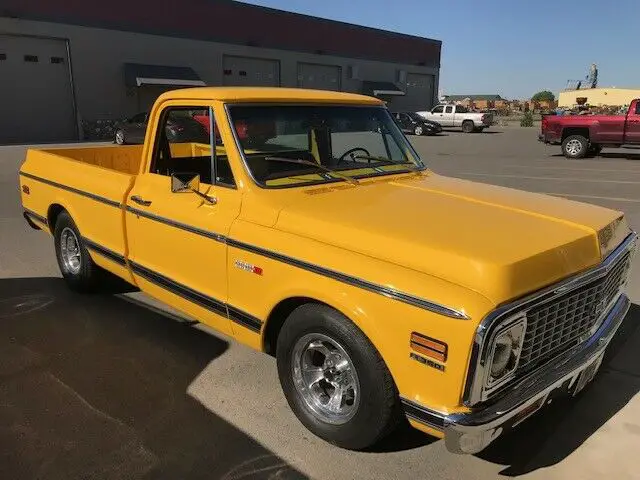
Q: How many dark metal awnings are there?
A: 2